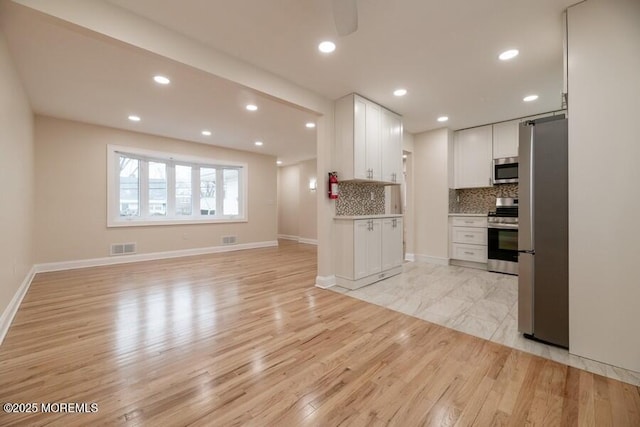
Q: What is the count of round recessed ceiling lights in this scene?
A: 12